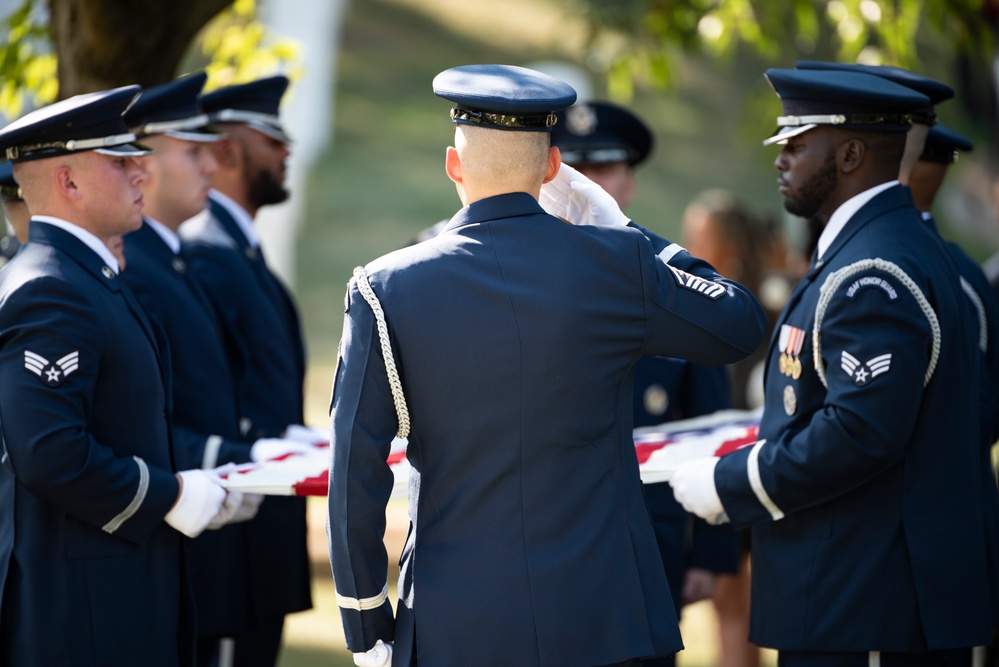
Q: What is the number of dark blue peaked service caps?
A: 9